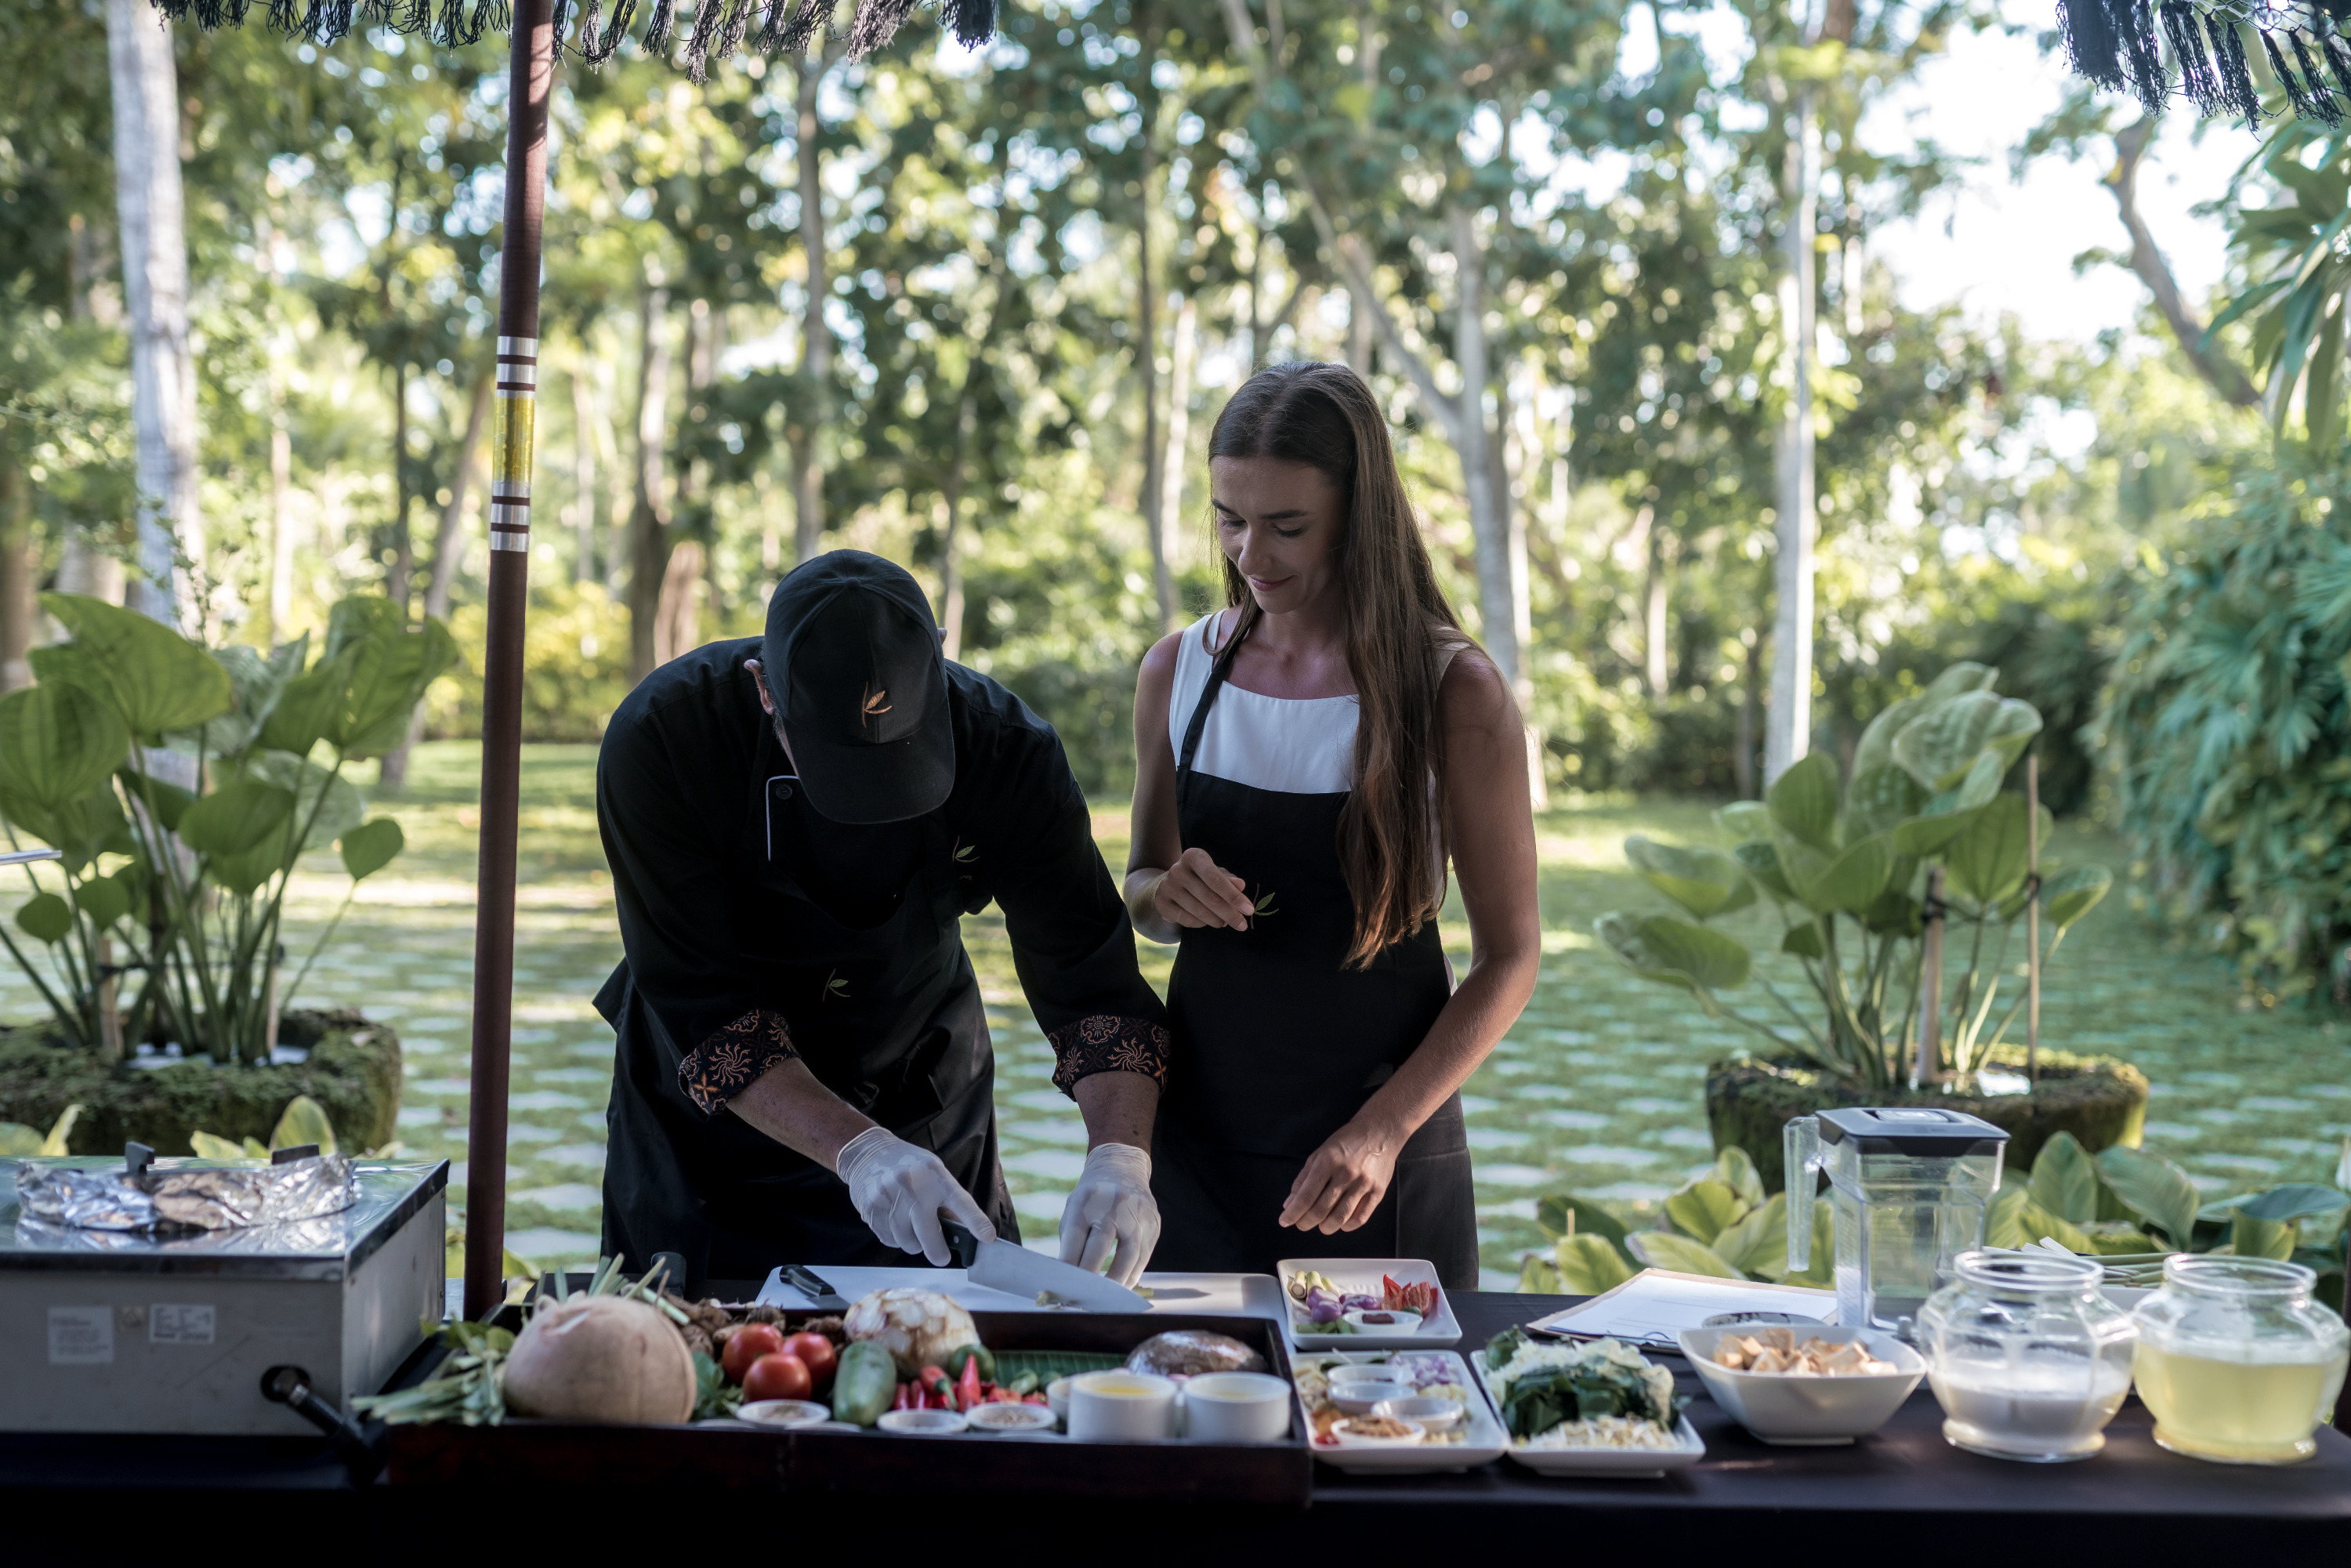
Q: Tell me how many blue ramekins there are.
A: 0